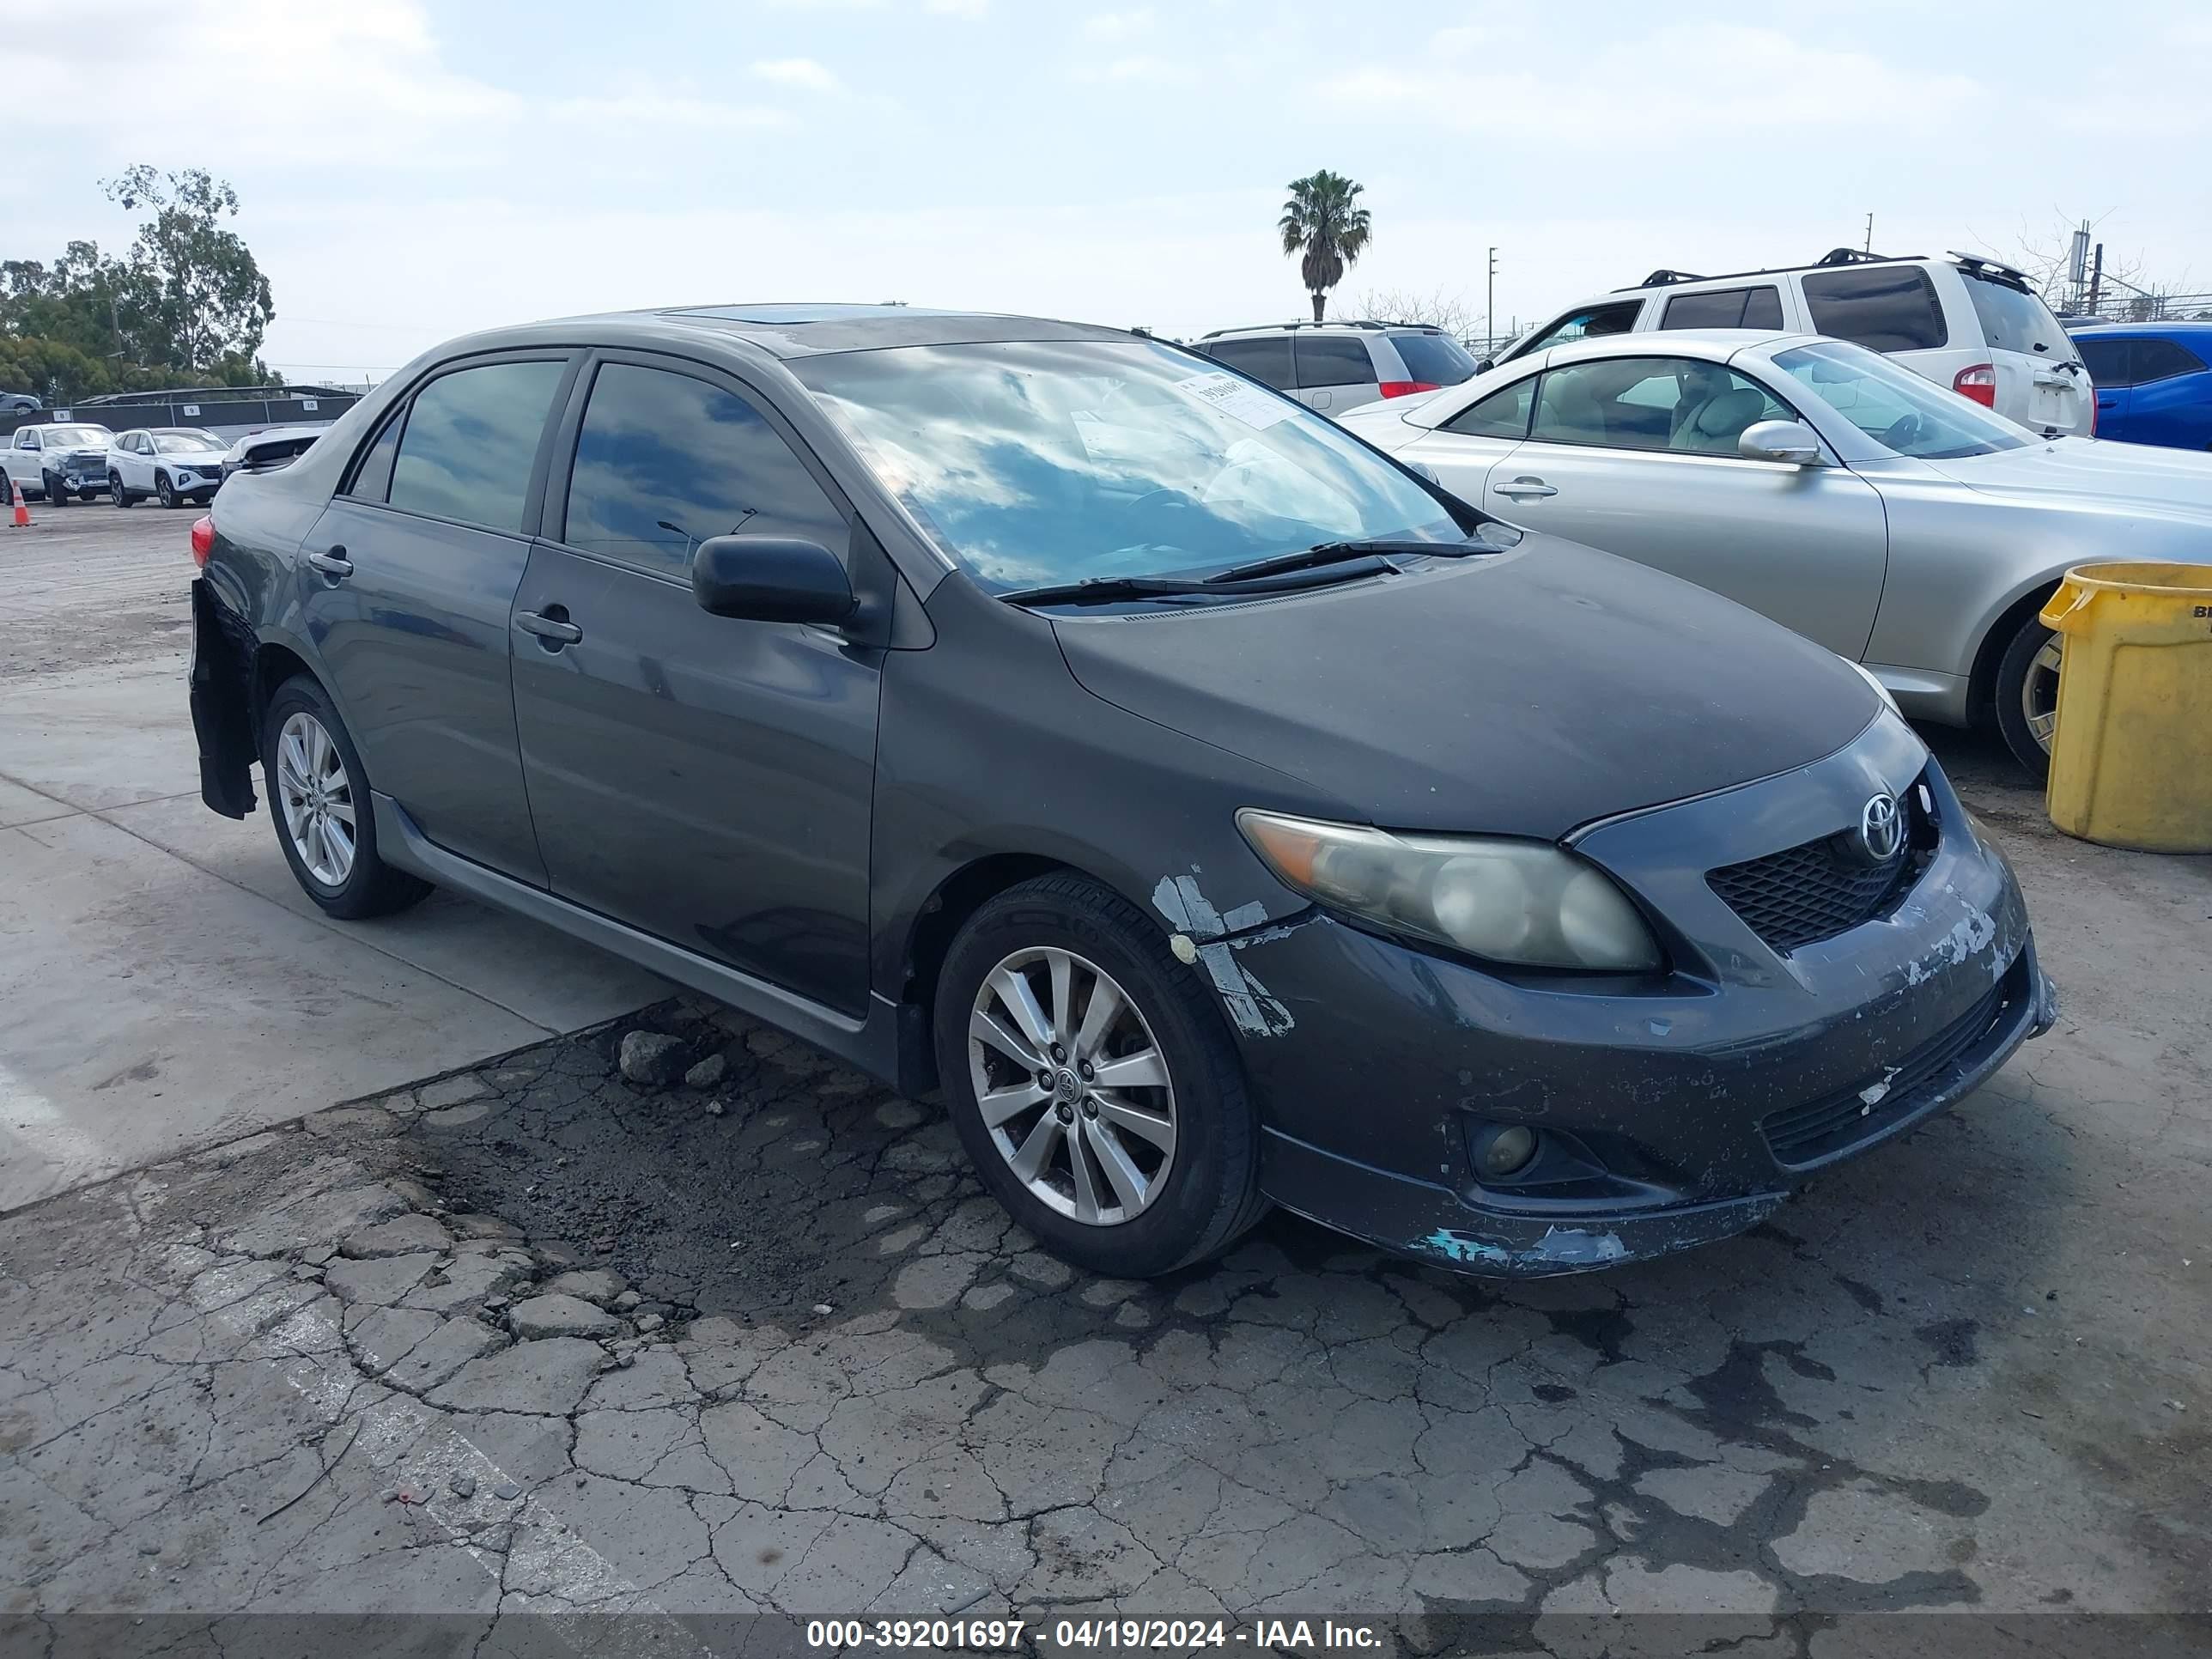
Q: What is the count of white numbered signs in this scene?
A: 3